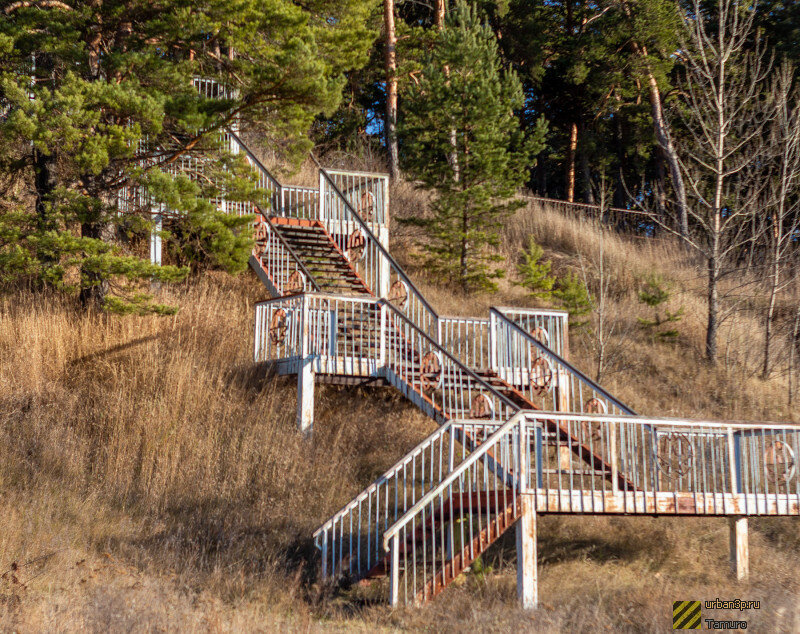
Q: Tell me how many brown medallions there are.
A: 13